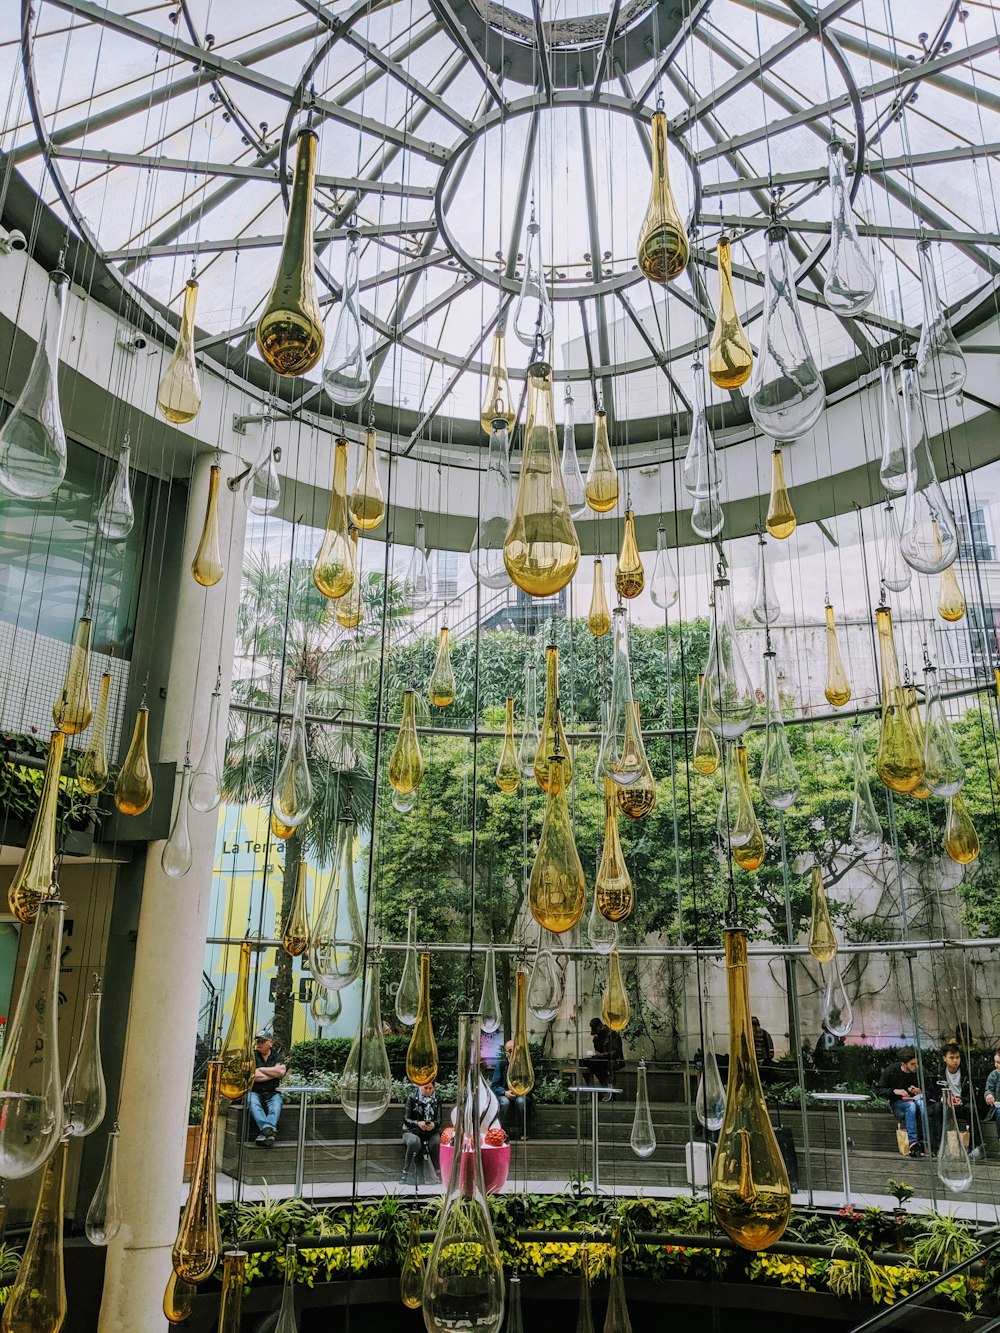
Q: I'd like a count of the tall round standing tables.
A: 3